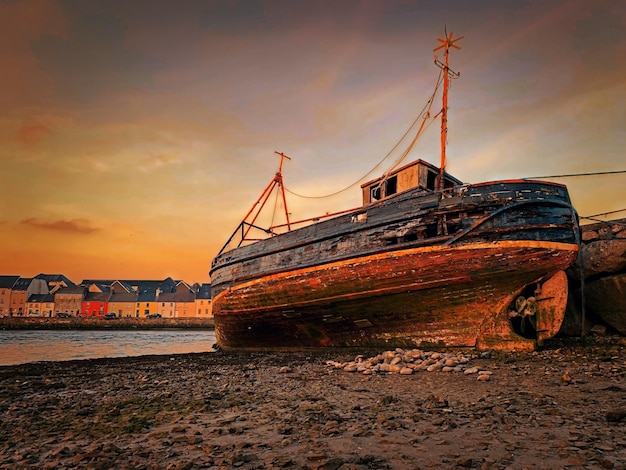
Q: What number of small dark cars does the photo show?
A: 3